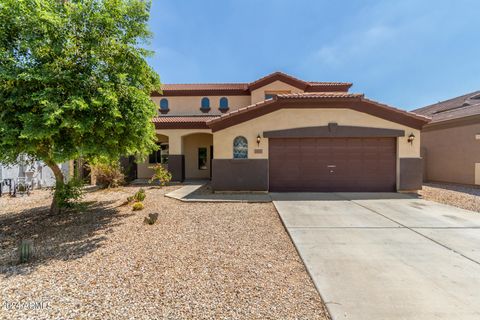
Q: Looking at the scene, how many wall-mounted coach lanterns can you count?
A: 2